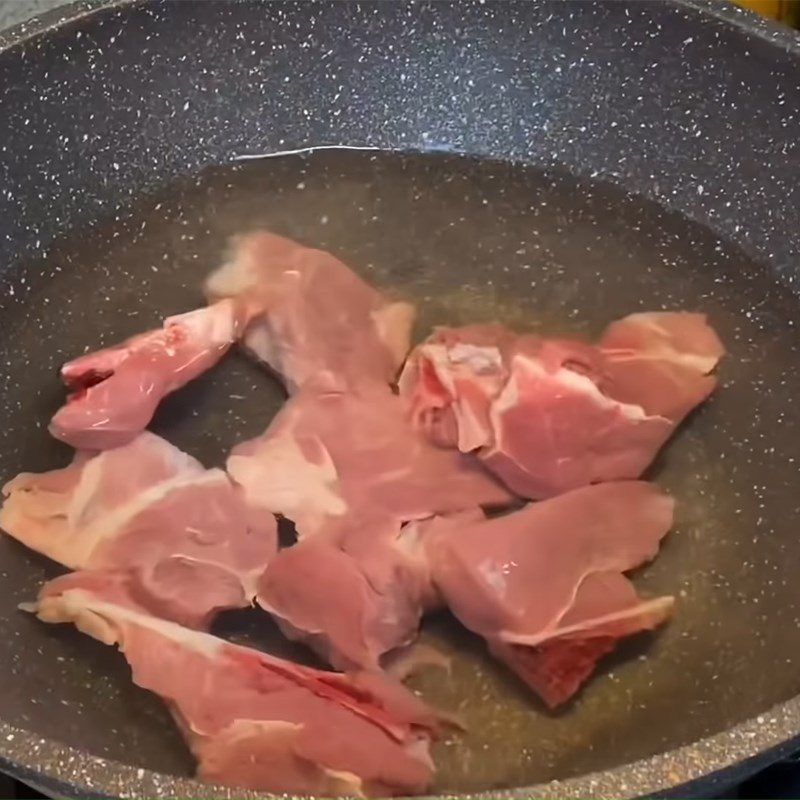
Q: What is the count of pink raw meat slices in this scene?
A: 8